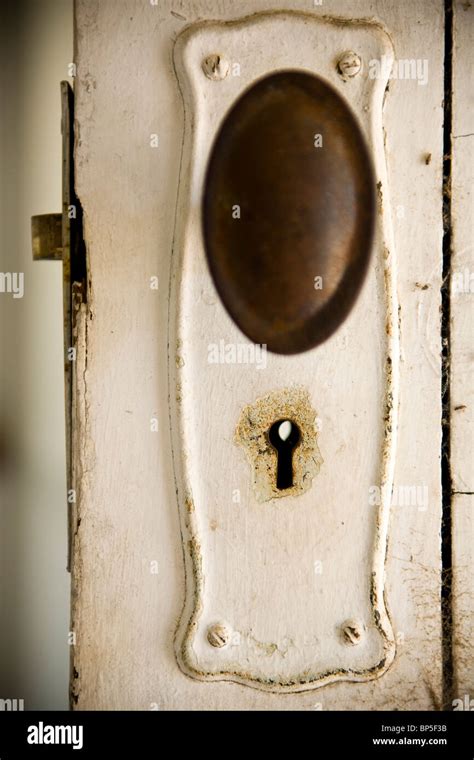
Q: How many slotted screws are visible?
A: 4